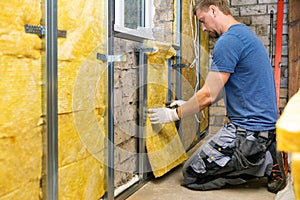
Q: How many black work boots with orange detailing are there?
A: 1